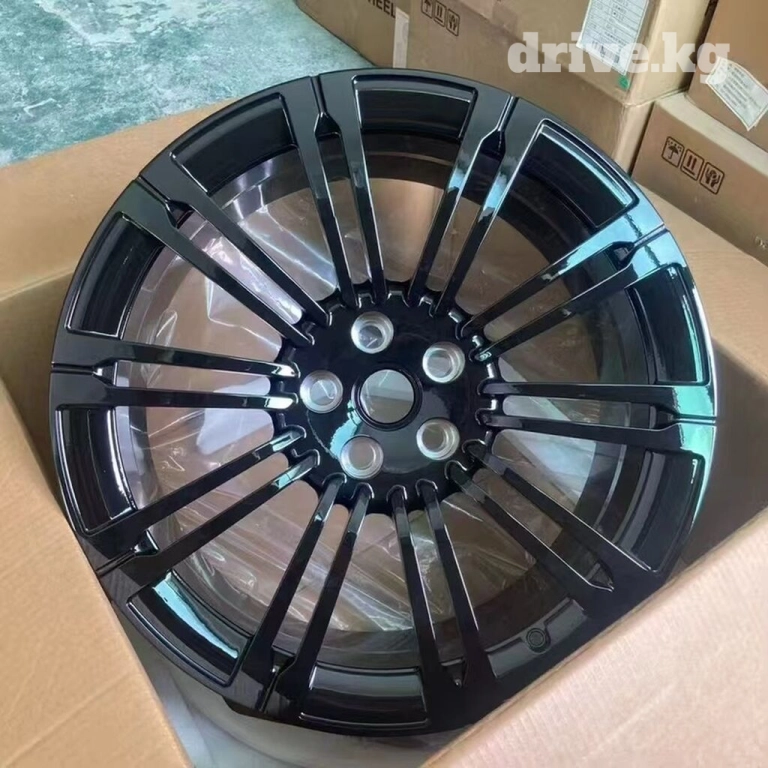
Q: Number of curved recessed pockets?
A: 10